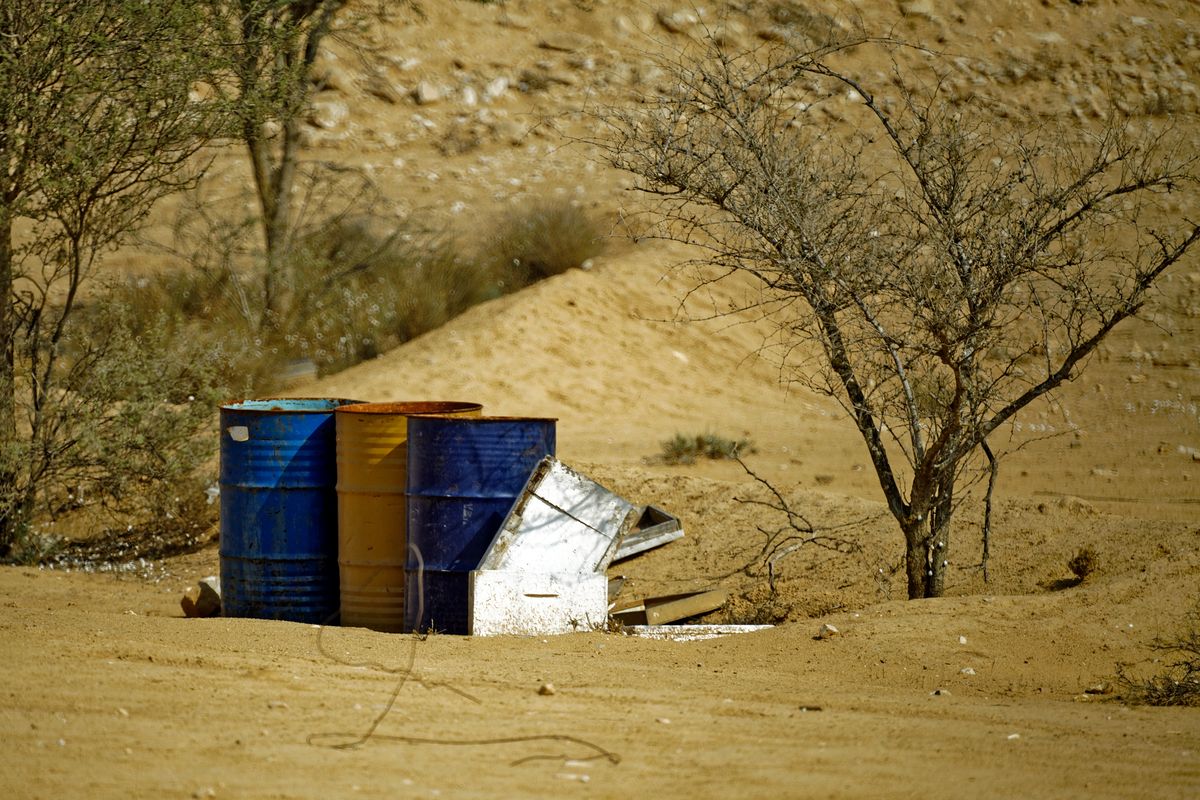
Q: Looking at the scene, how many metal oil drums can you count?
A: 3